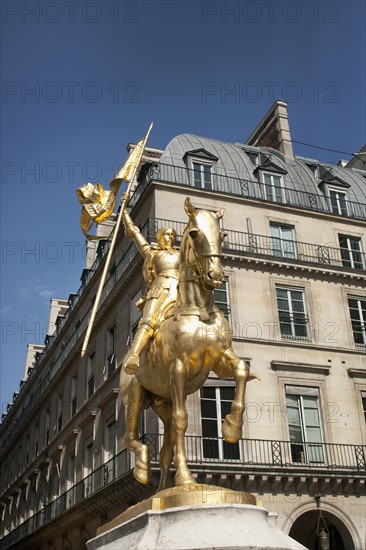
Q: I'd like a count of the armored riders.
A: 1